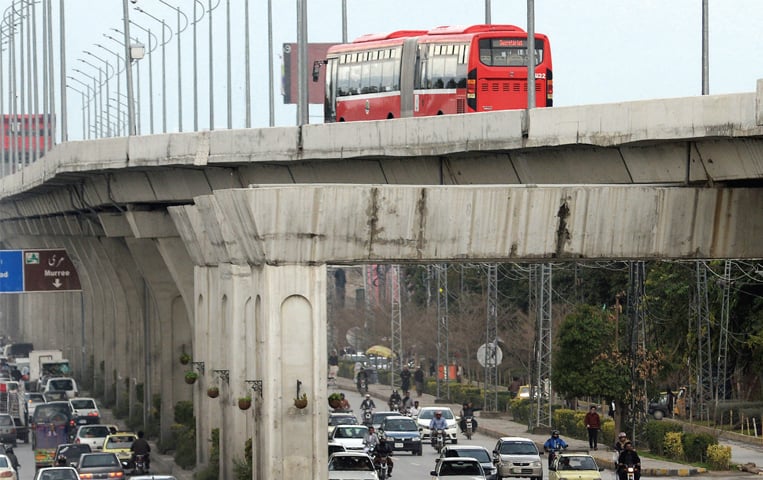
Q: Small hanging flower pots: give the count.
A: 6